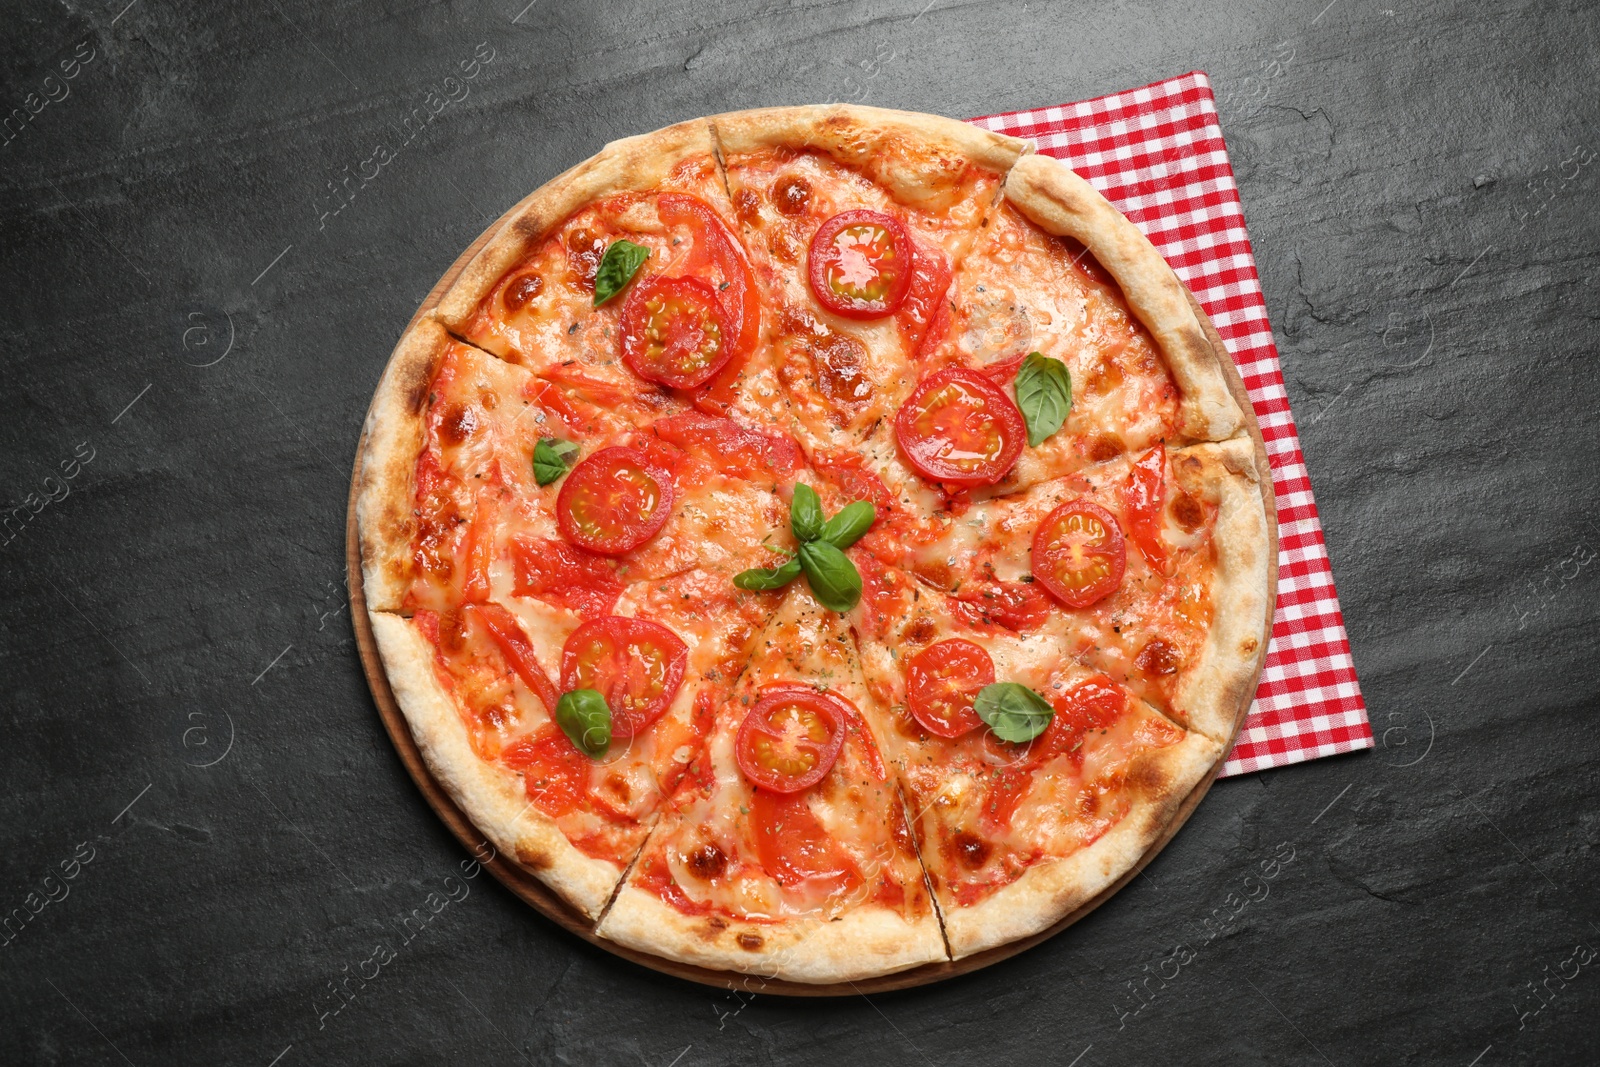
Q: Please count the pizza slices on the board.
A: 8